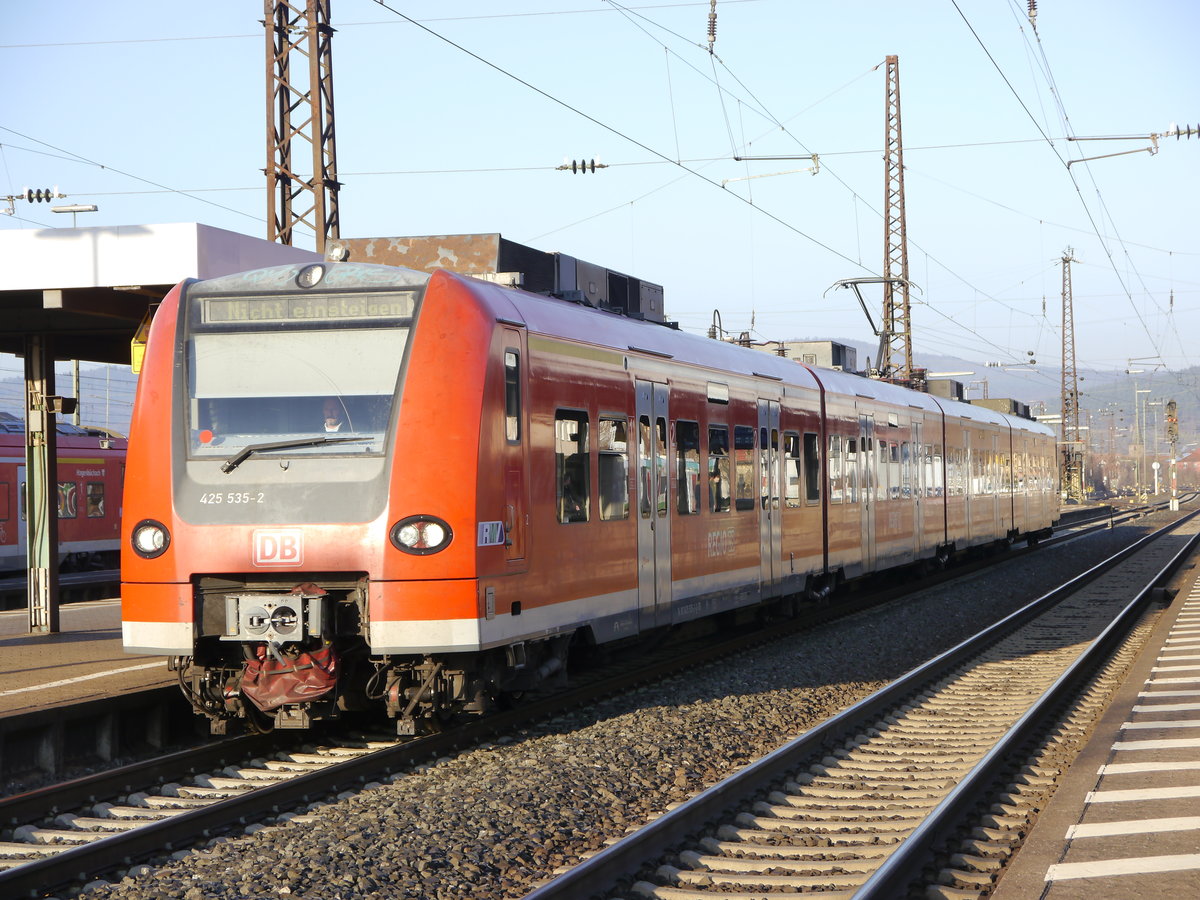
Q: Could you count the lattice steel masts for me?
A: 3